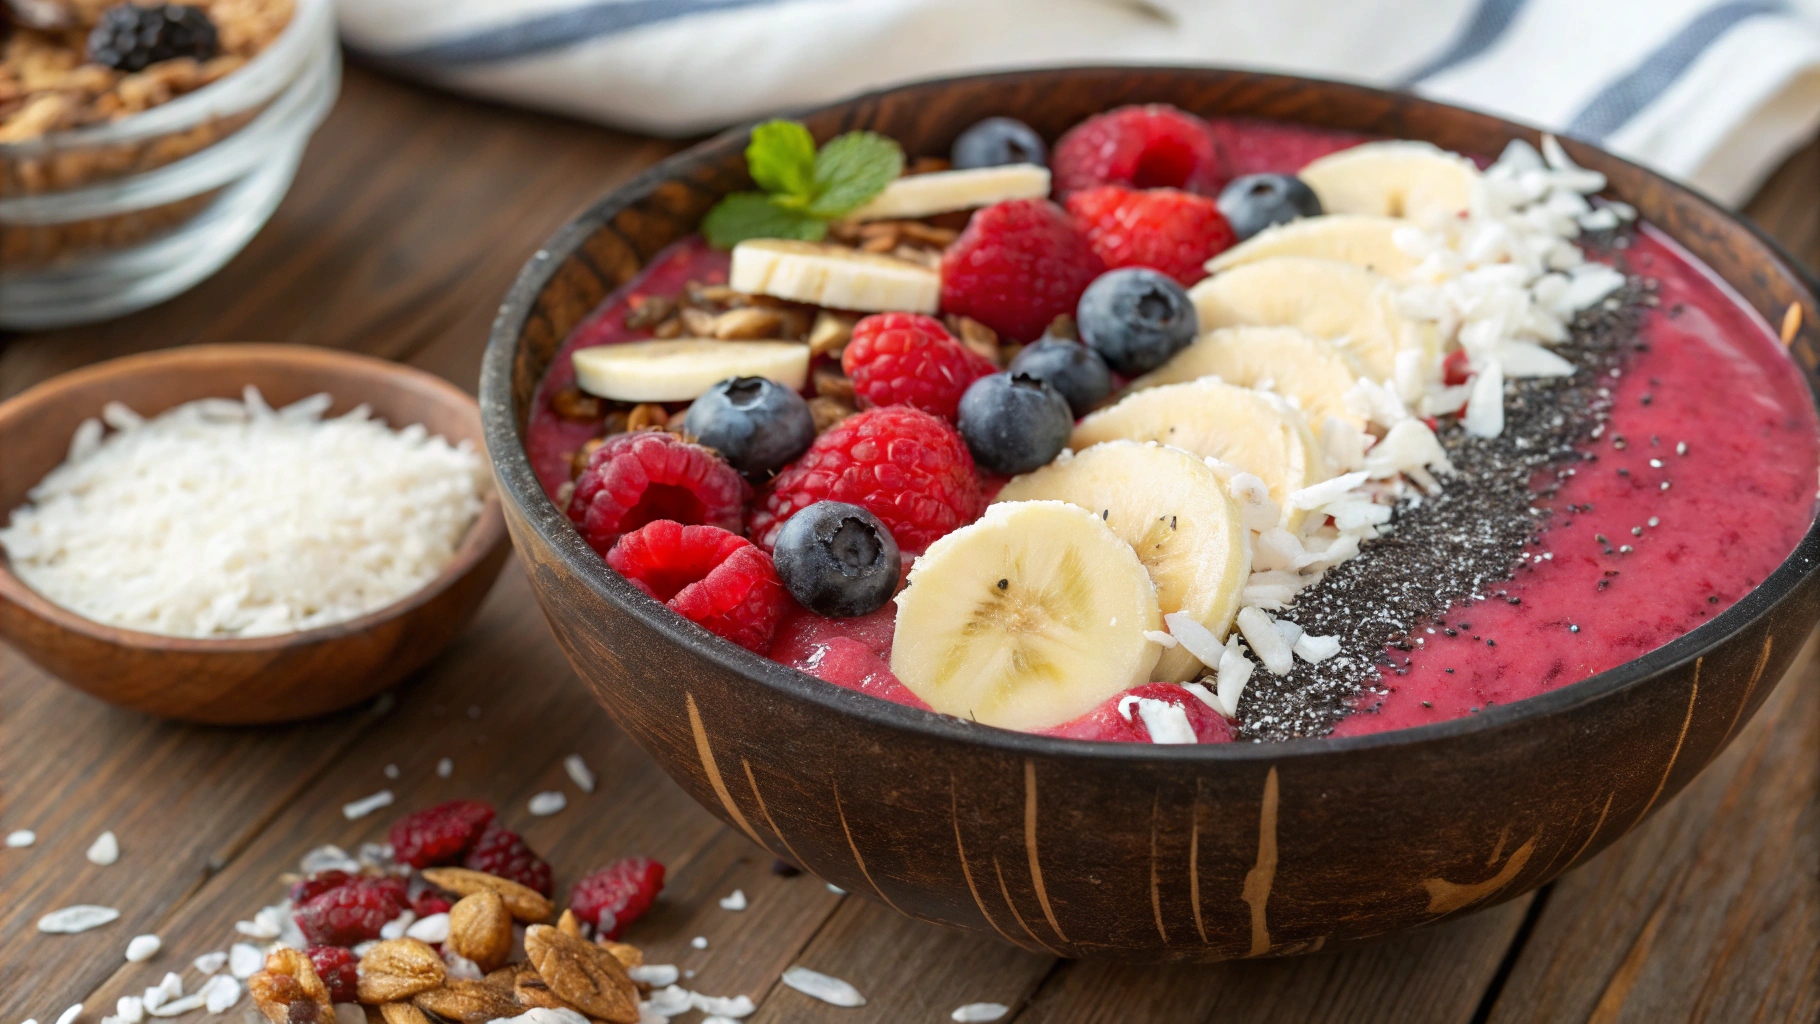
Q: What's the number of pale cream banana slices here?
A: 10